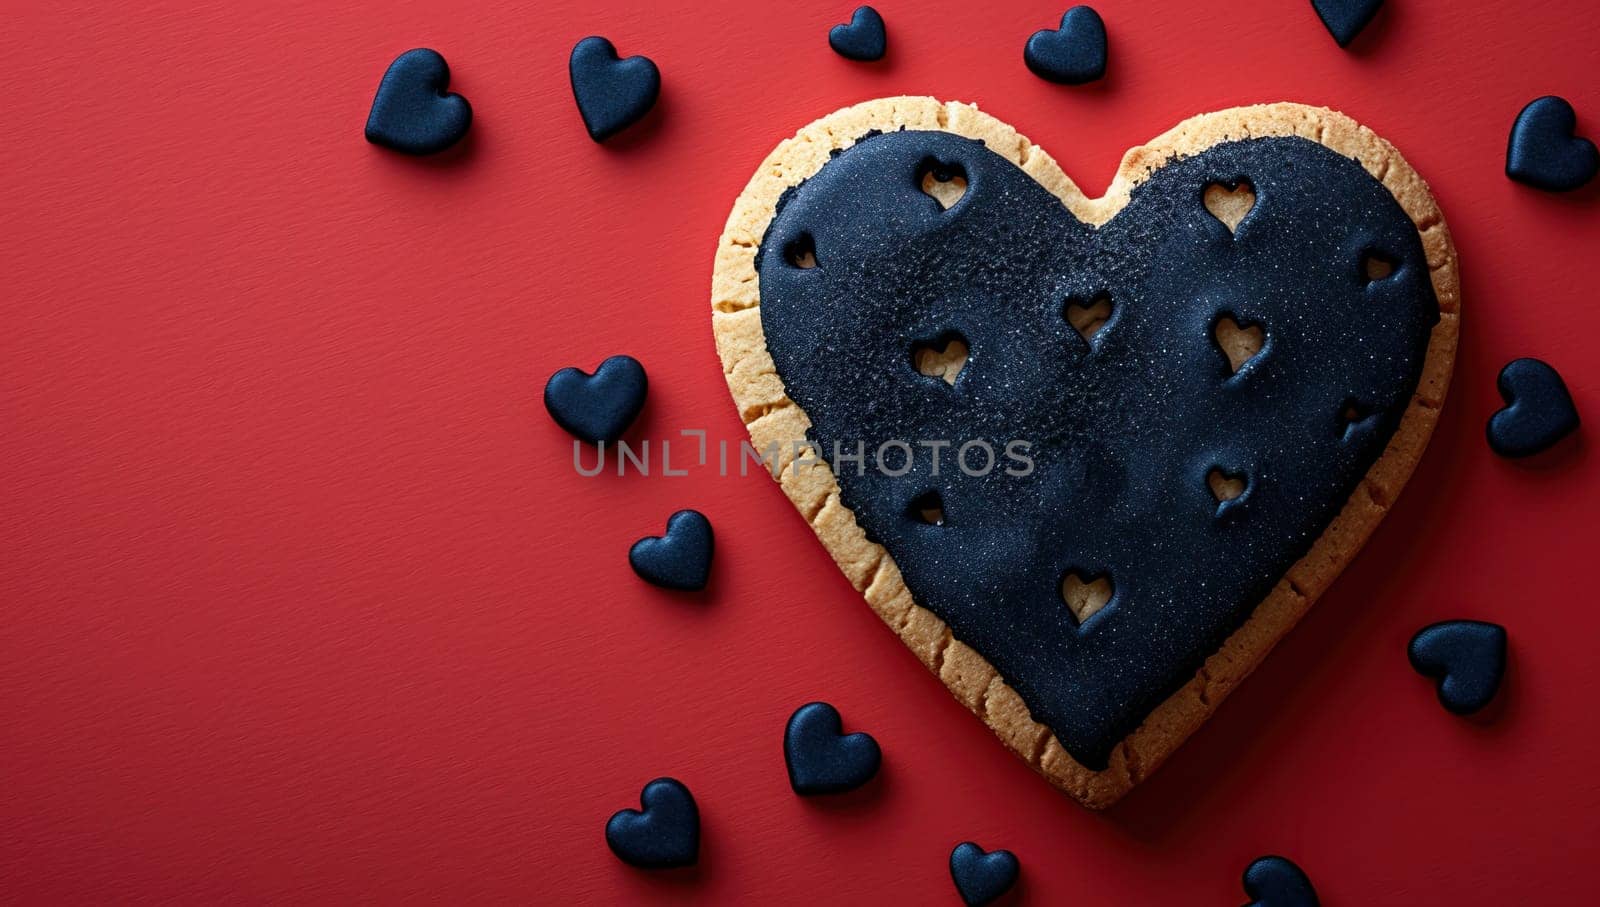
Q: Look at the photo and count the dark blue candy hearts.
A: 14